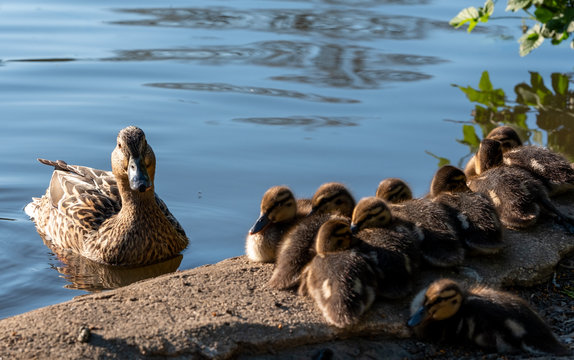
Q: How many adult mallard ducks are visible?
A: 1